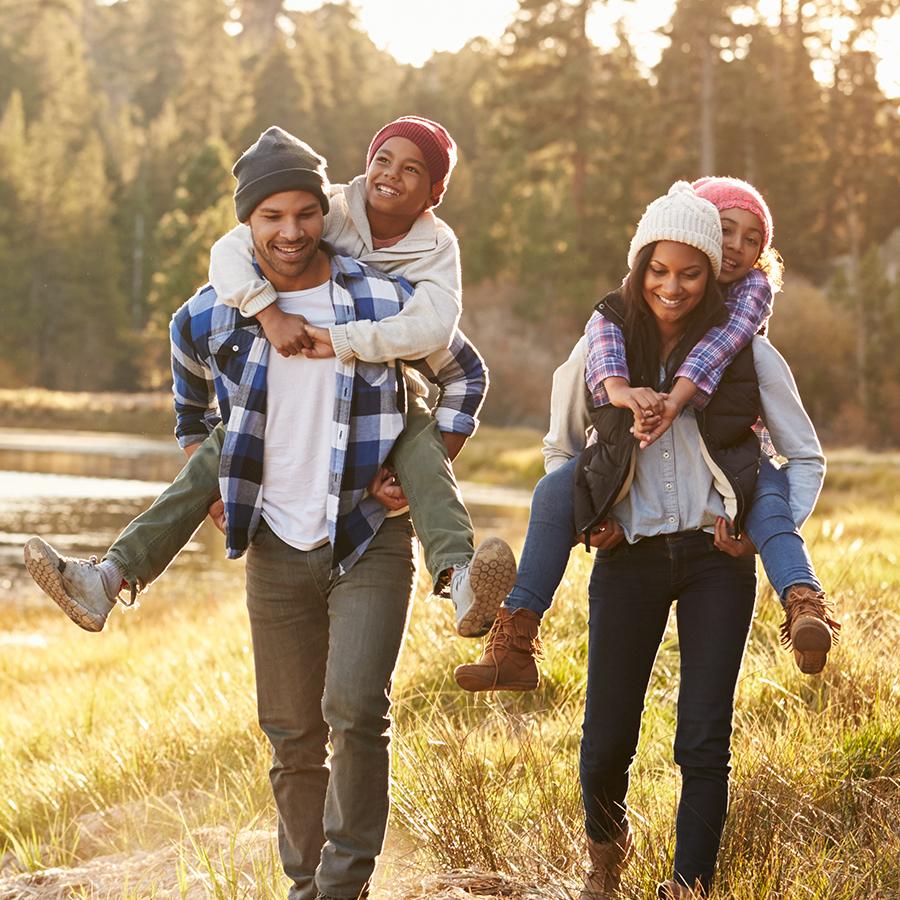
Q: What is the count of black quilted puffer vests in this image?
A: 1